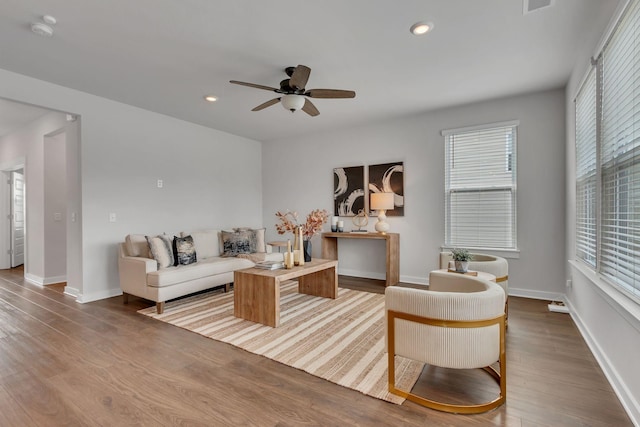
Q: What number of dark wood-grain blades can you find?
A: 5